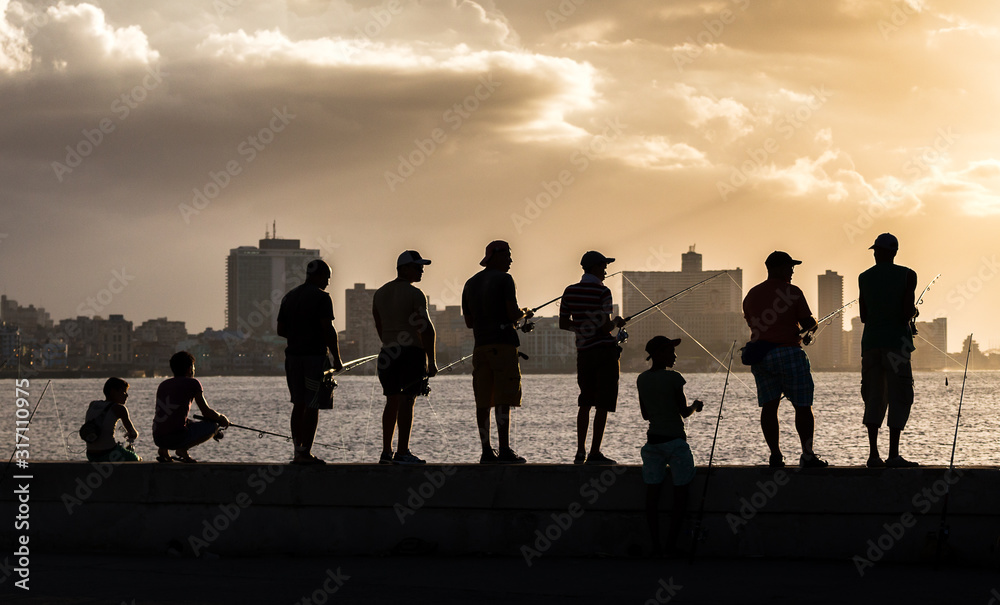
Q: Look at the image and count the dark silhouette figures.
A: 9